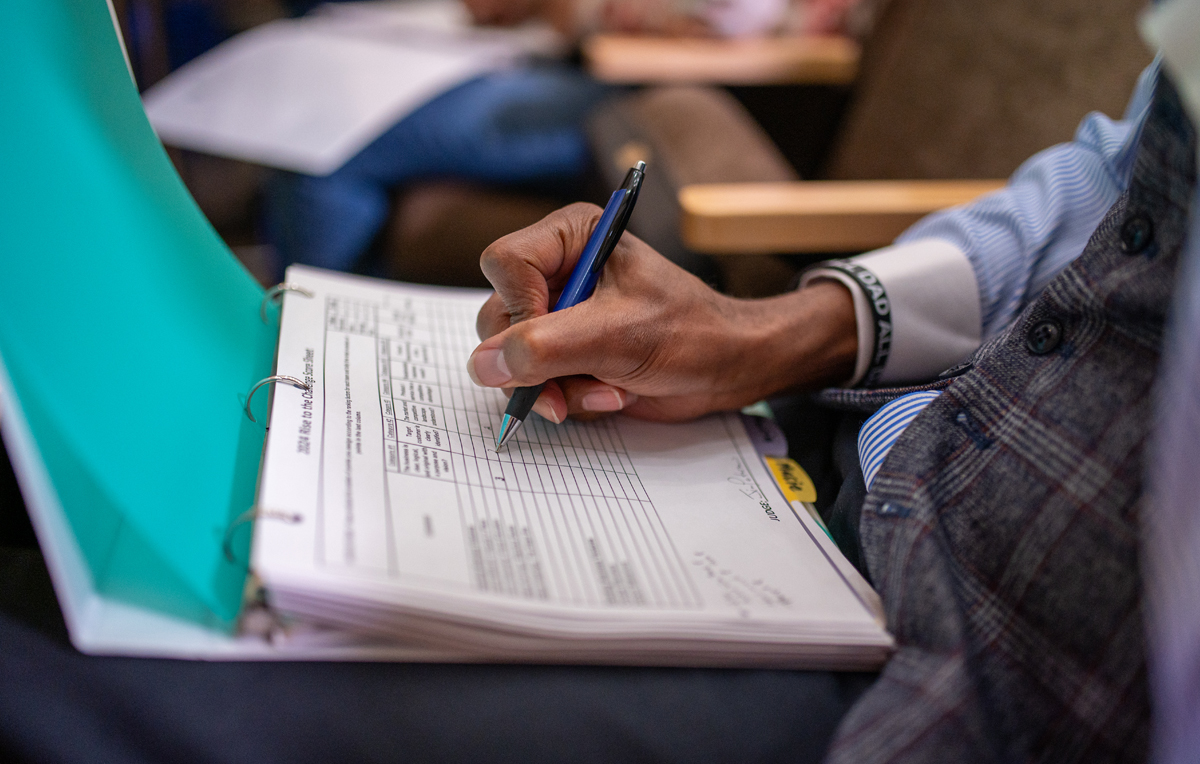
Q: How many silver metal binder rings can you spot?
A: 3